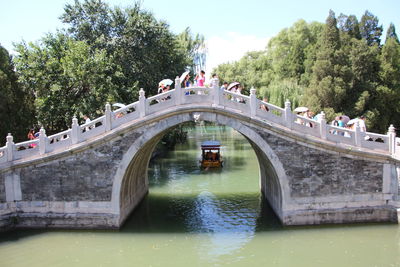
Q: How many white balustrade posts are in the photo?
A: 12